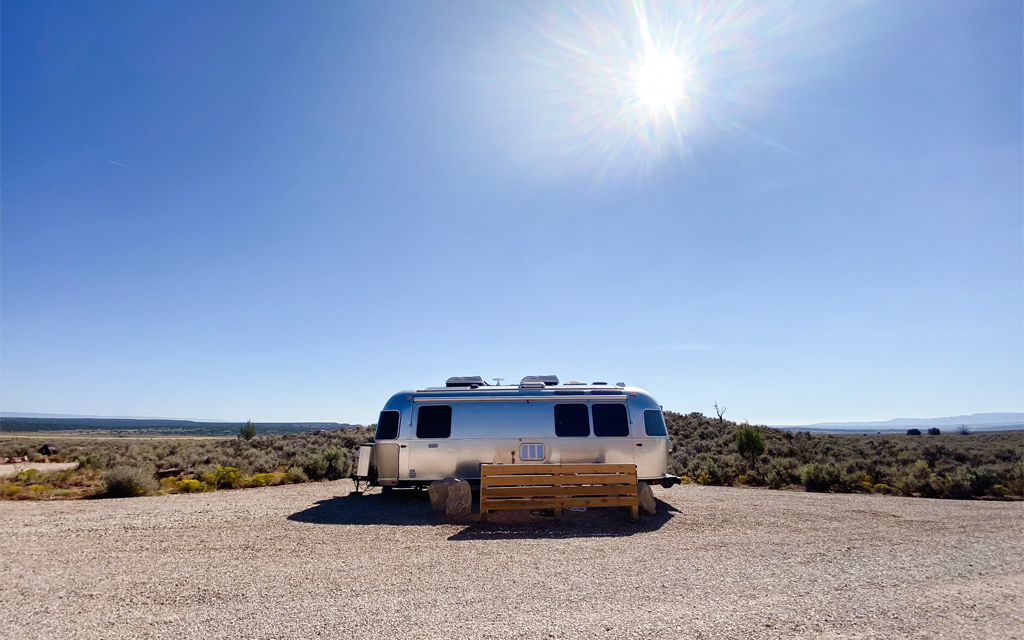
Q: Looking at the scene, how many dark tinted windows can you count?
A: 5